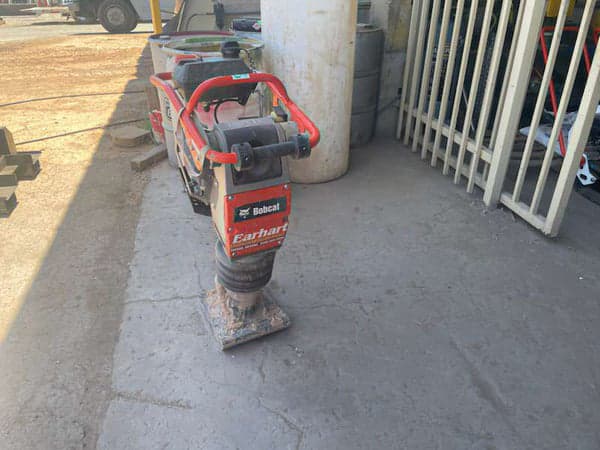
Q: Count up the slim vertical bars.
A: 11